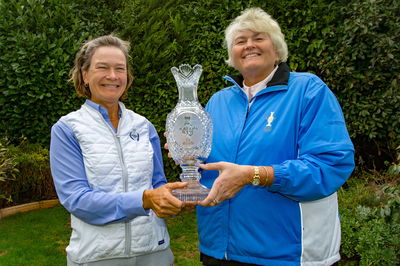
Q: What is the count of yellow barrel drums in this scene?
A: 0